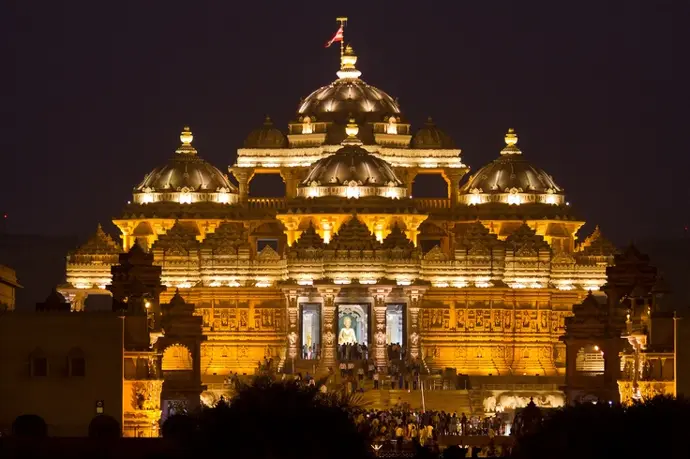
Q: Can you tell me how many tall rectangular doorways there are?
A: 3